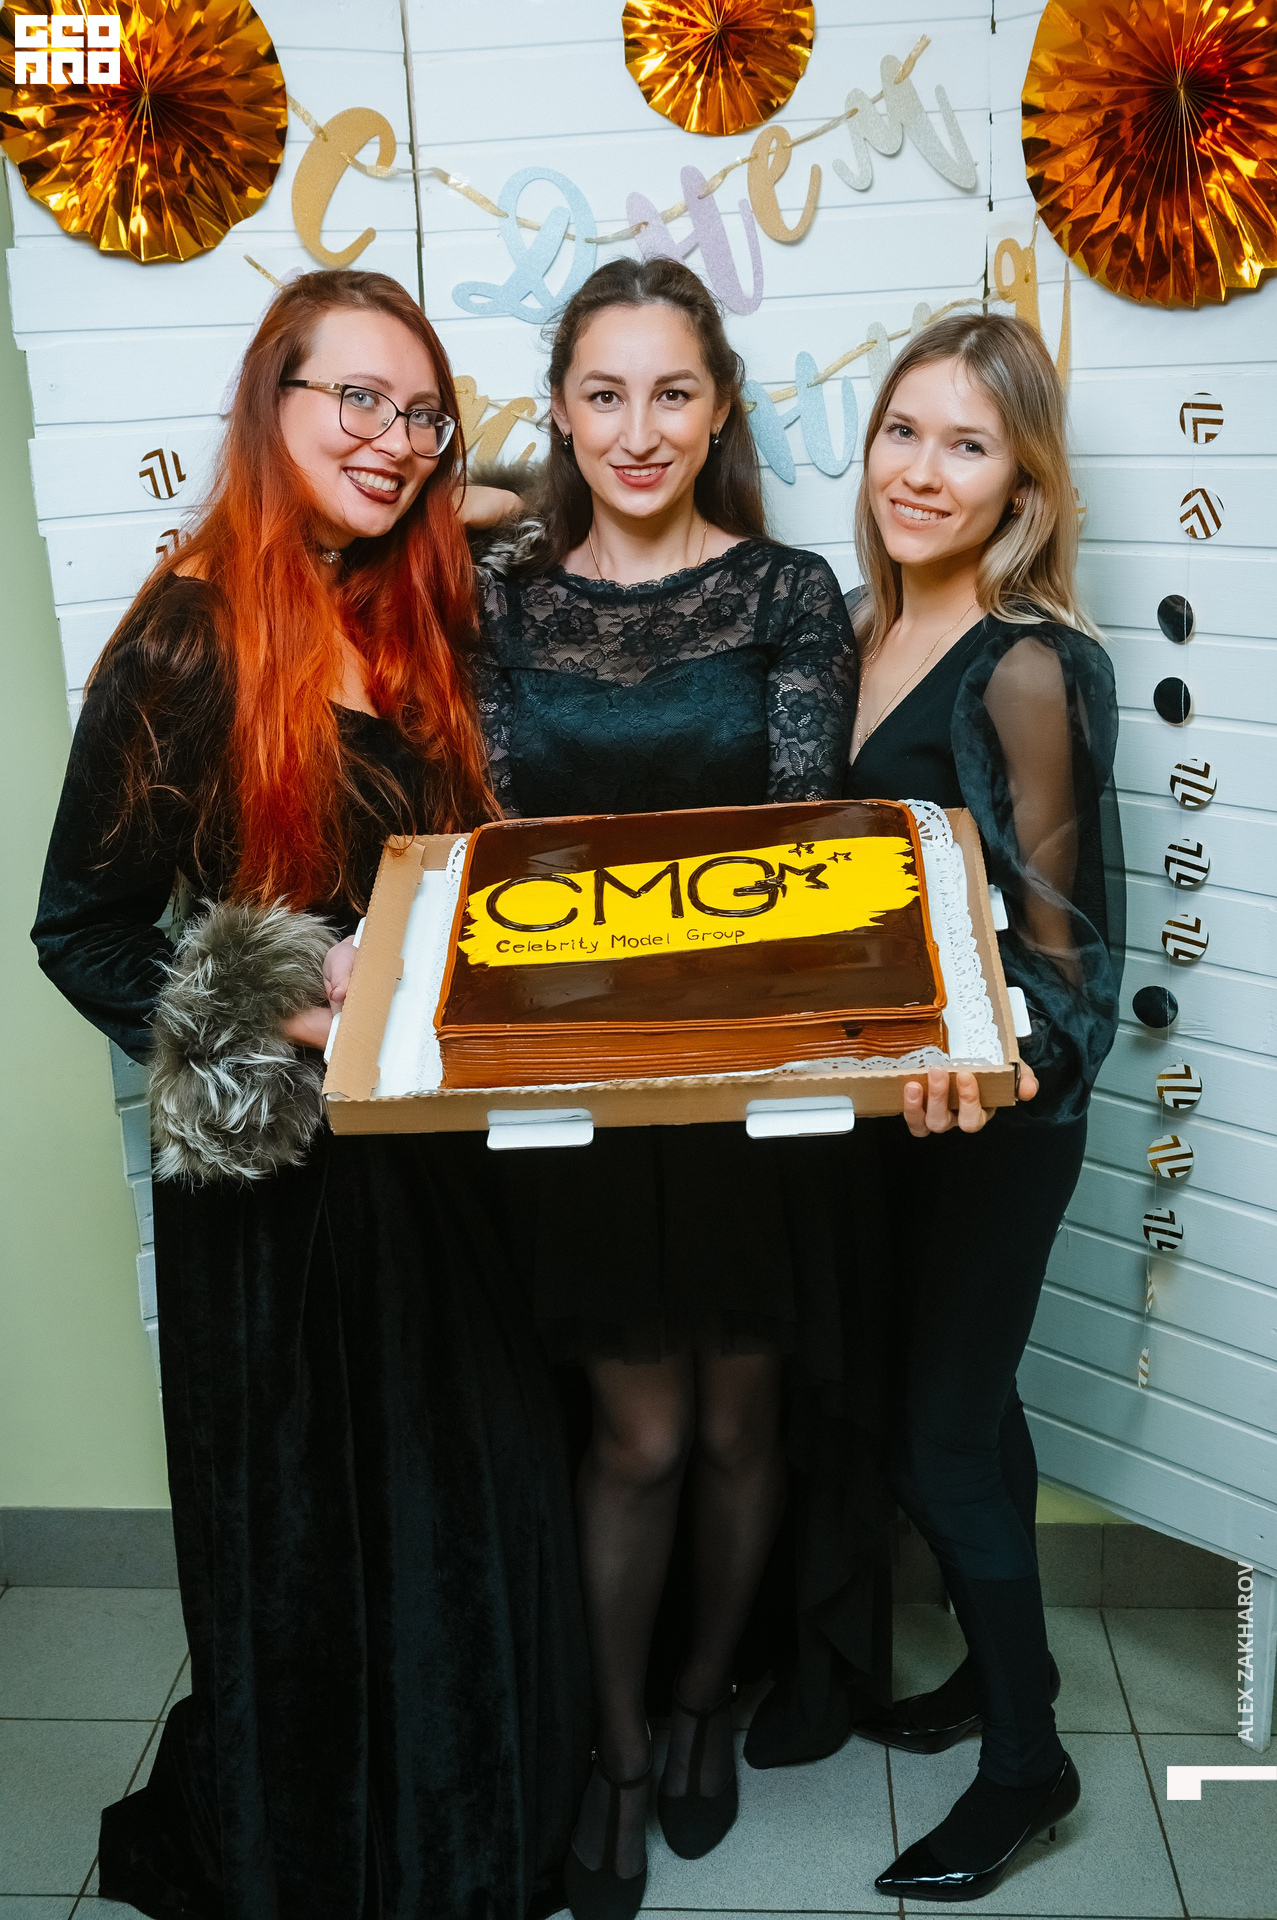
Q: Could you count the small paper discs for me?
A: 15